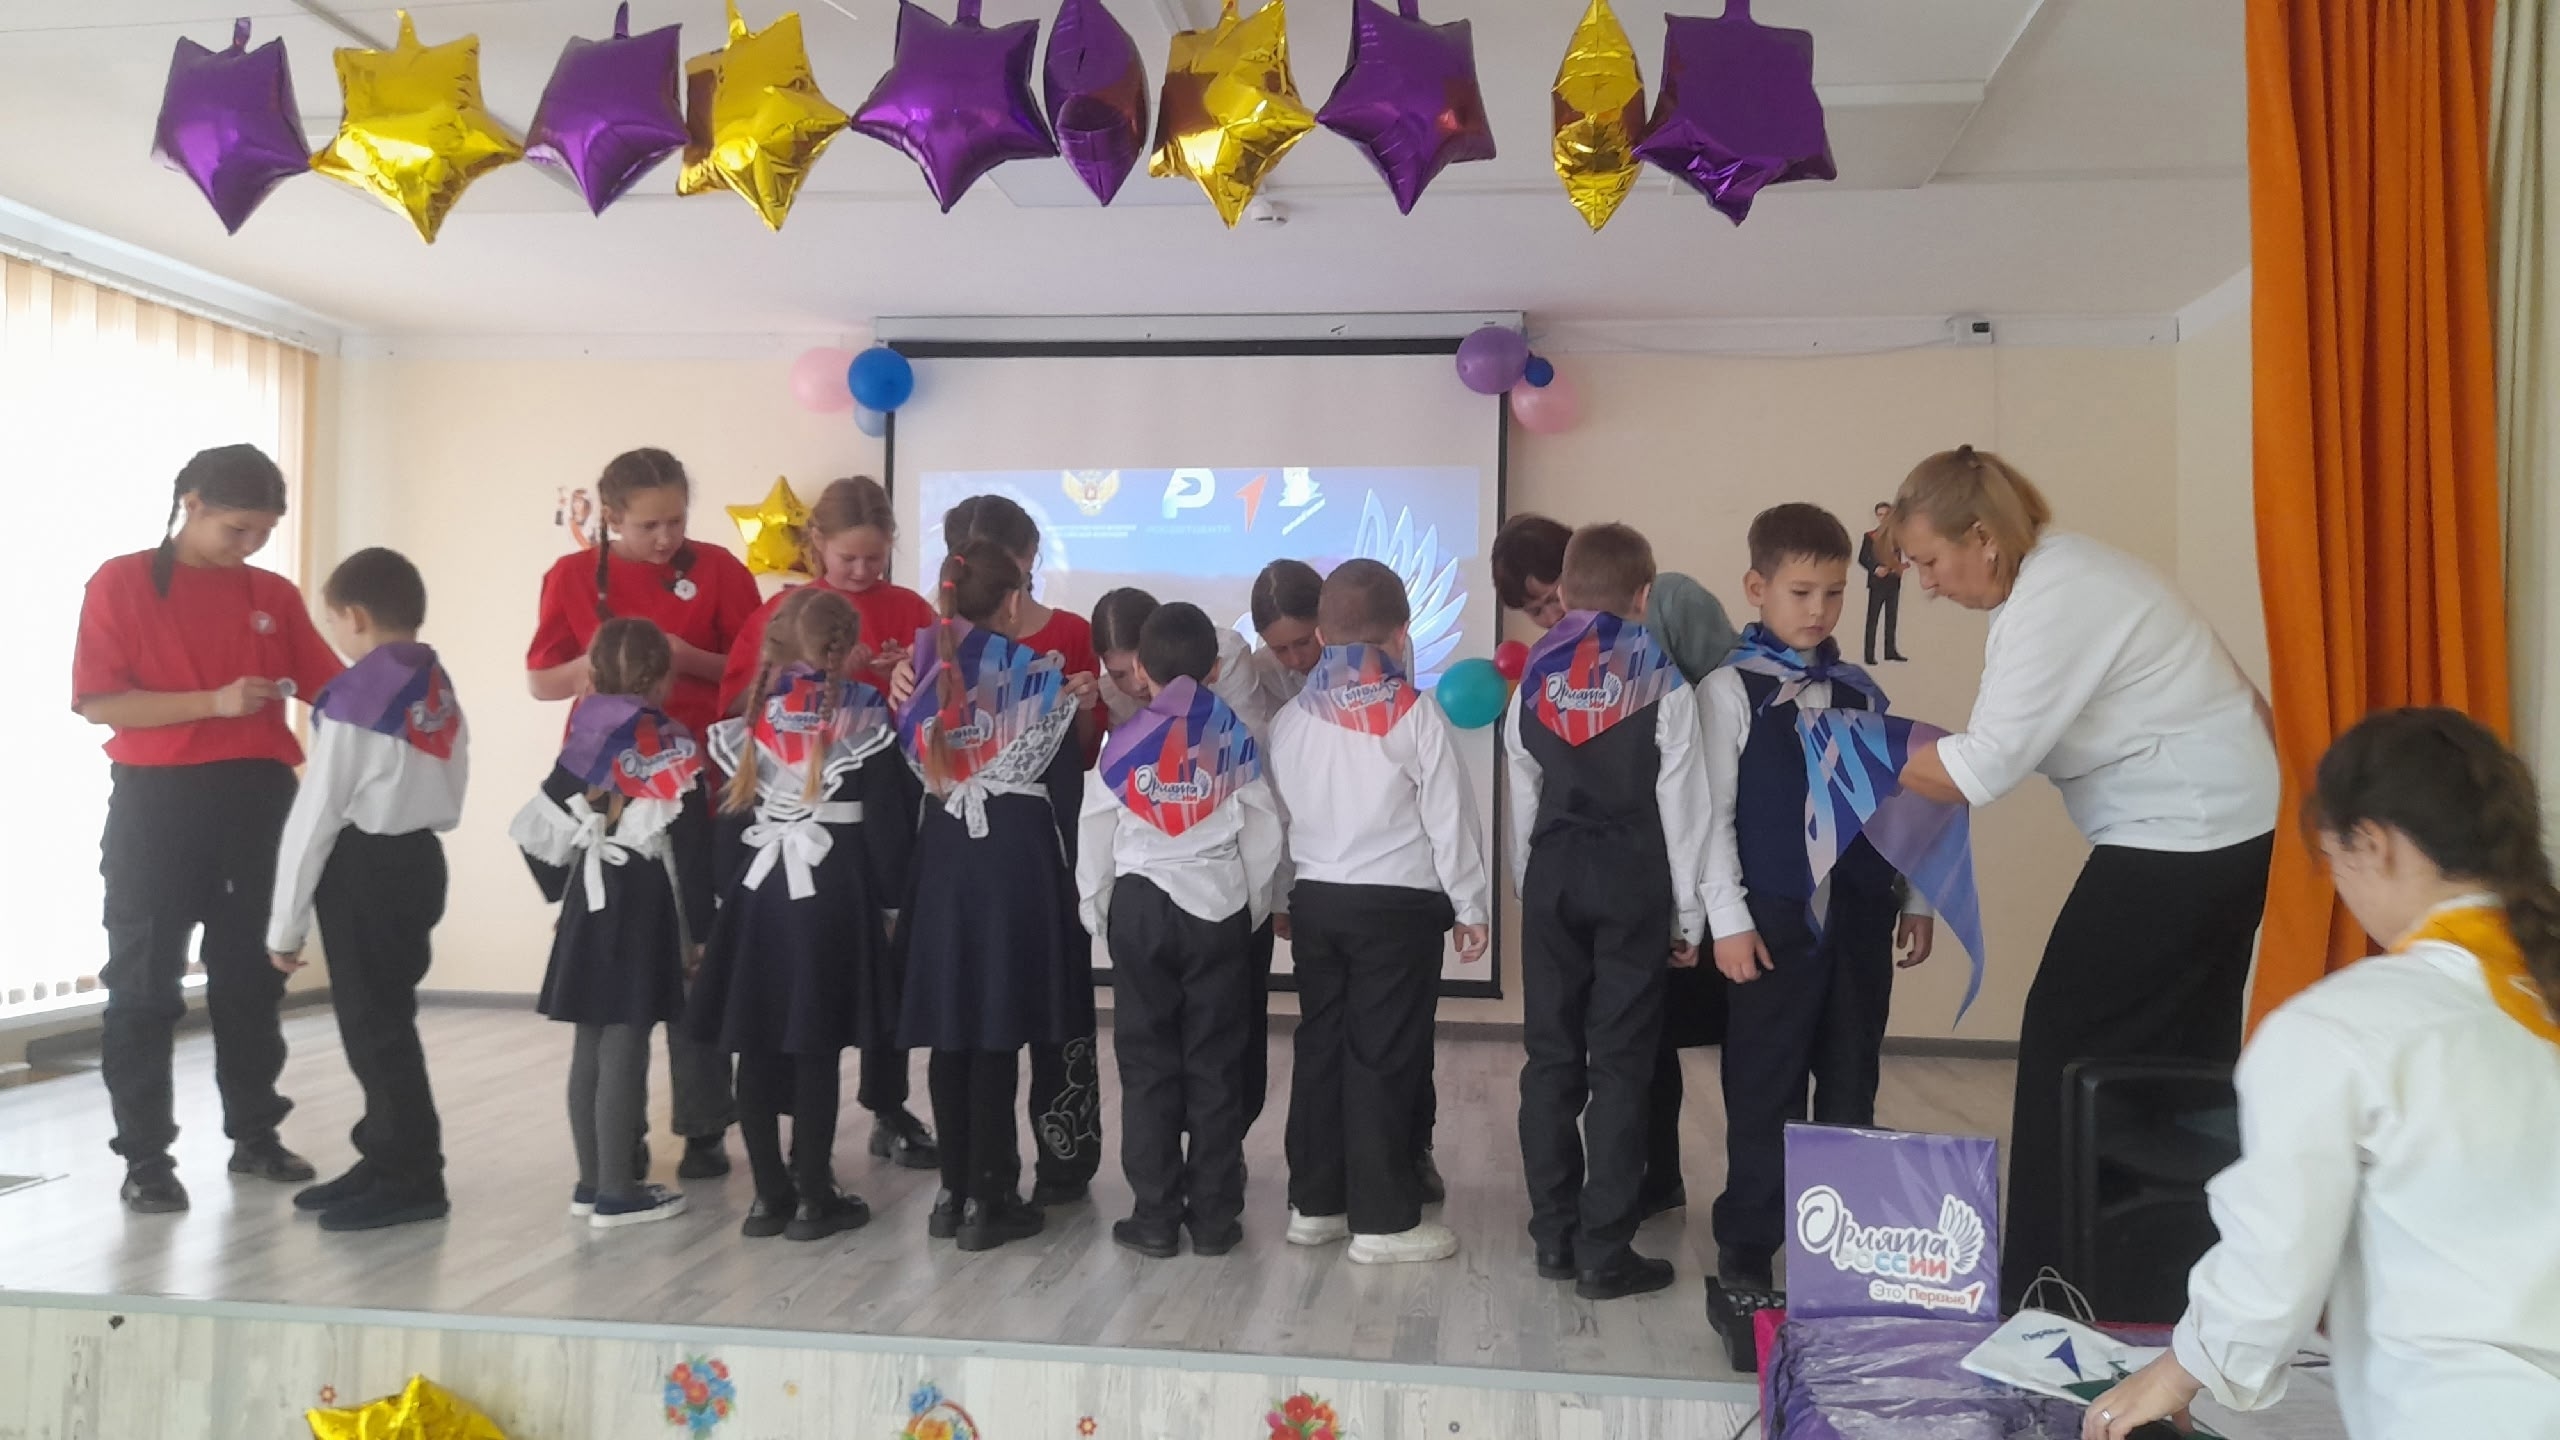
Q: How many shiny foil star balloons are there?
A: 12